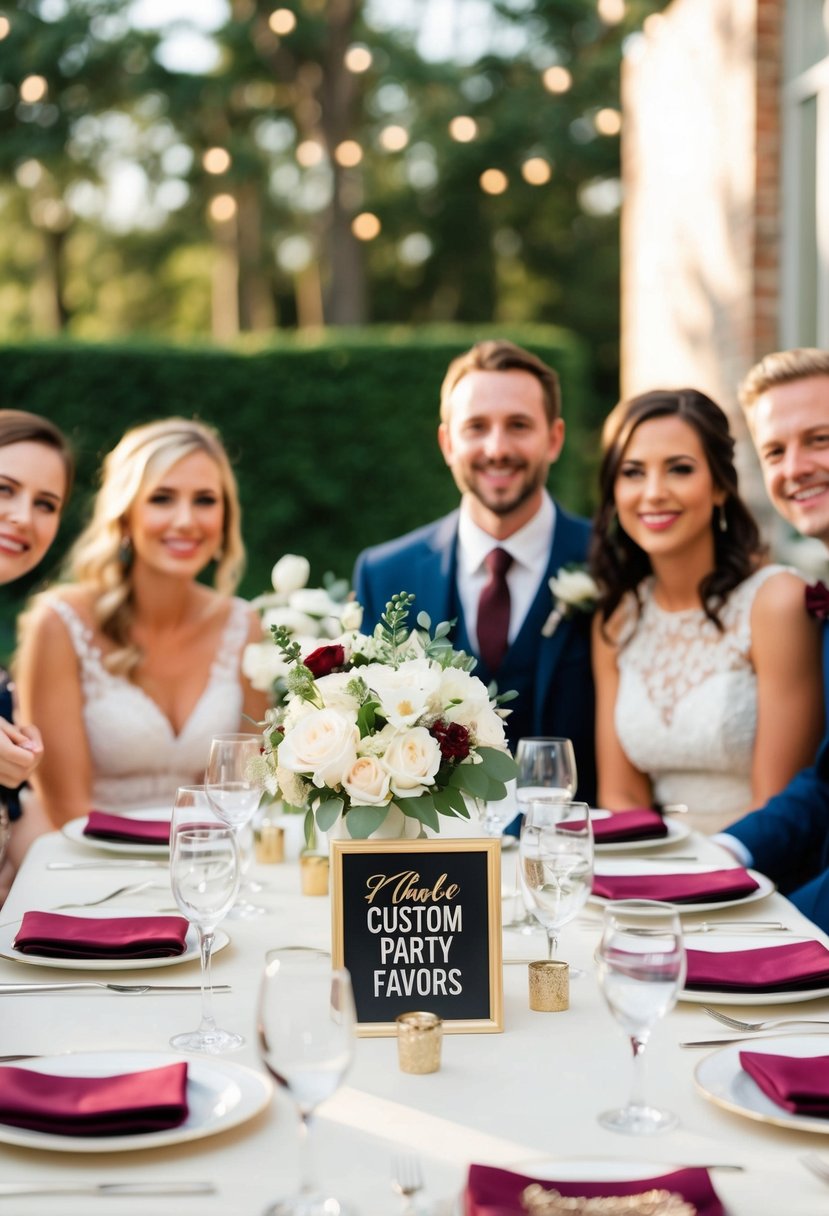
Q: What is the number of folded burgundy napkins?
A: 8